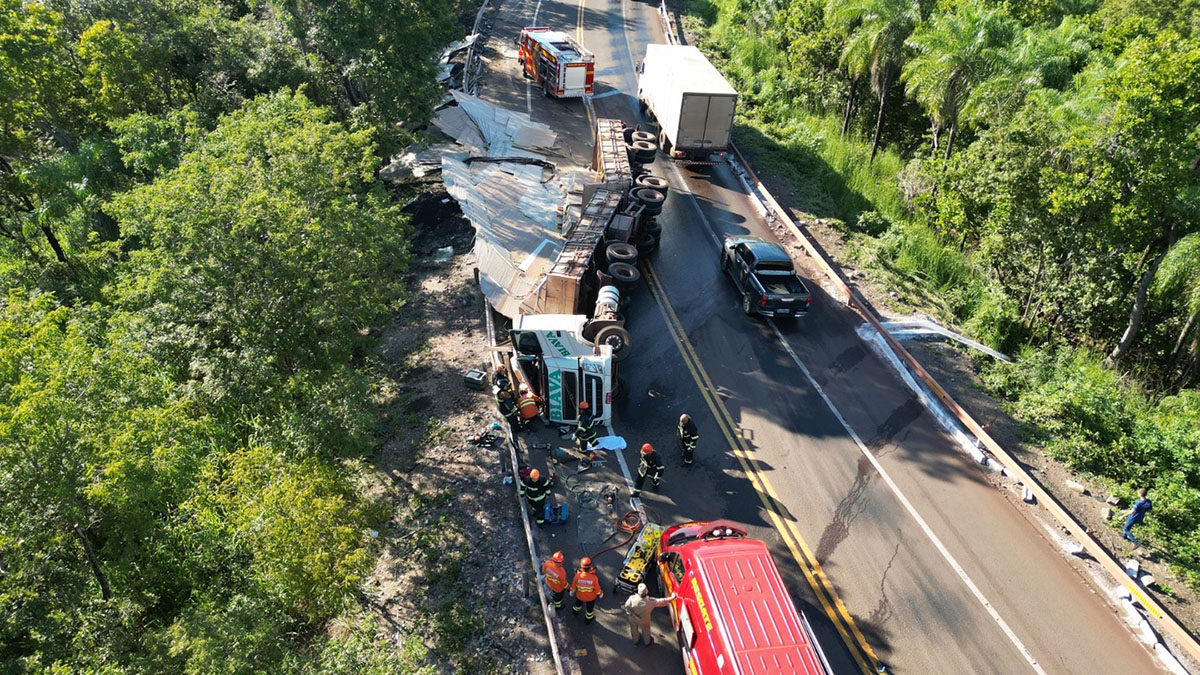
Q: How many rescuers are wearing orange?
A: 3